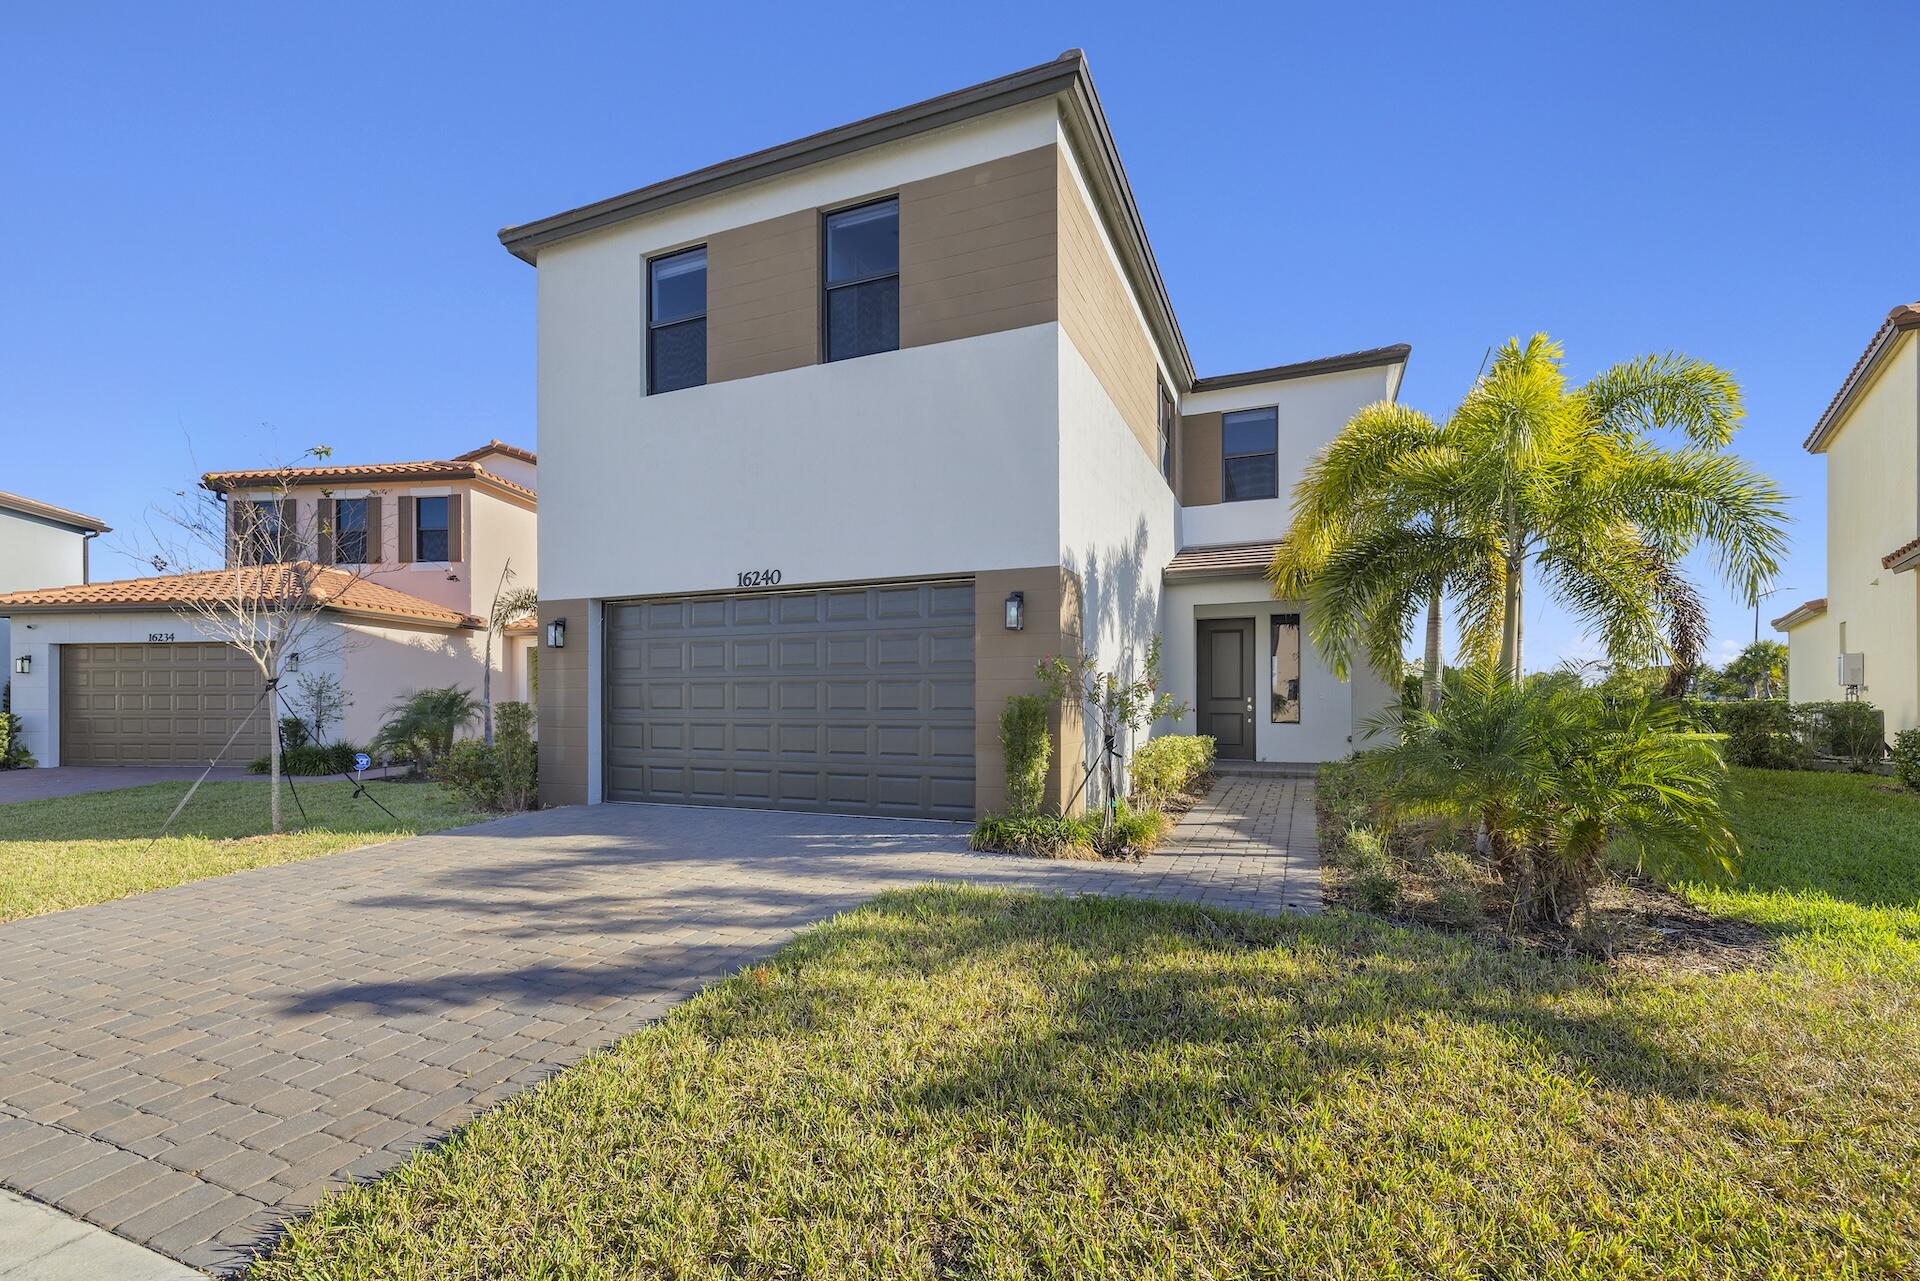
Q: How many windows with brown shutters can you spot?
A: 3